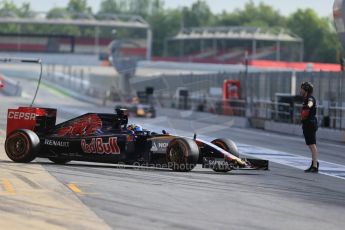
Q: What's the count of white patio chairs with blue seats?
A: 0